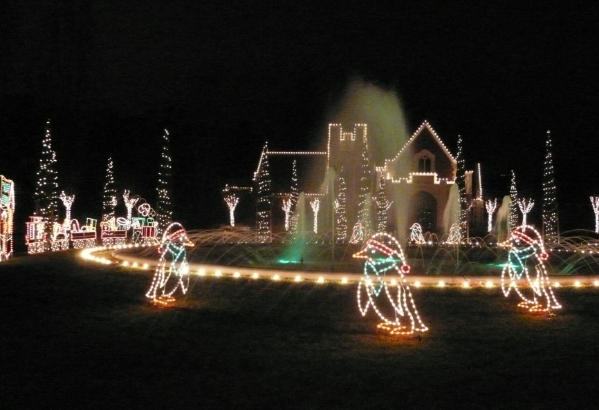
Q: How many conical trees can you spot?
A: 11